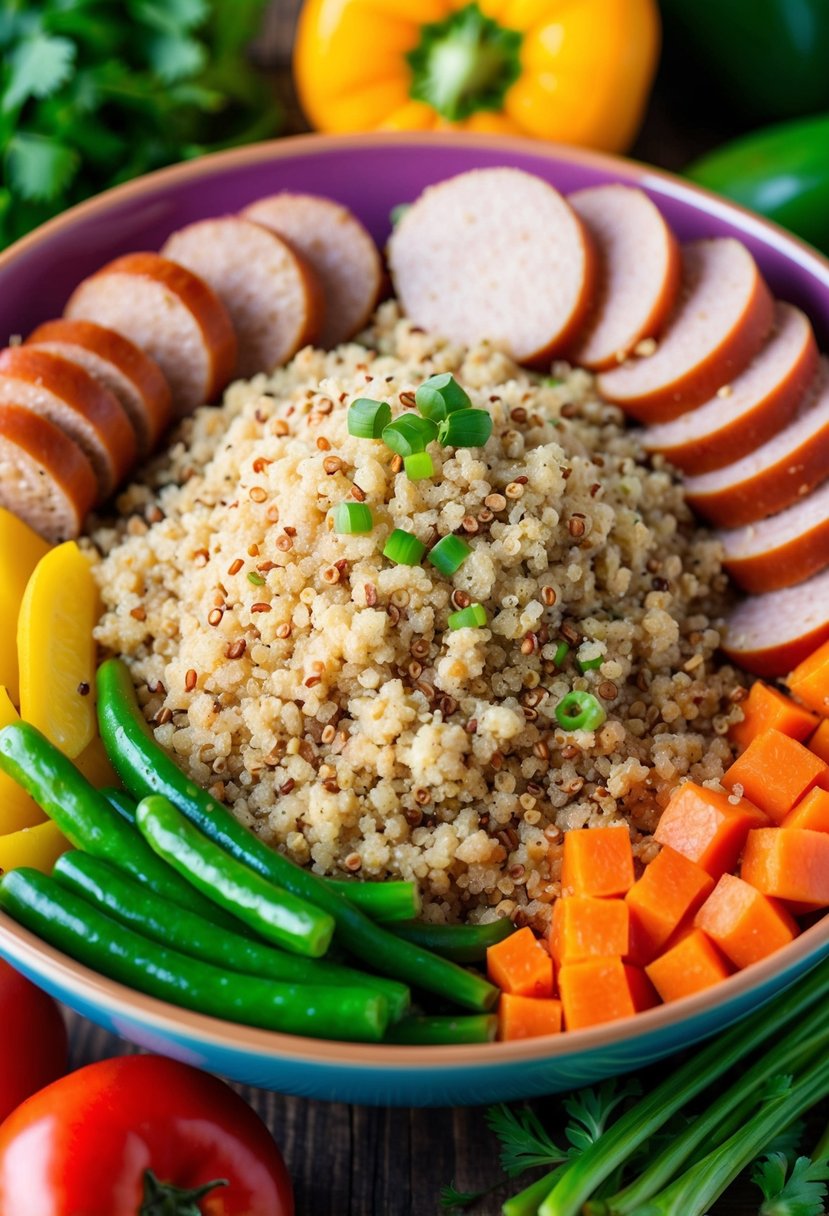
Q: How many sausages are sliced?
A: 13